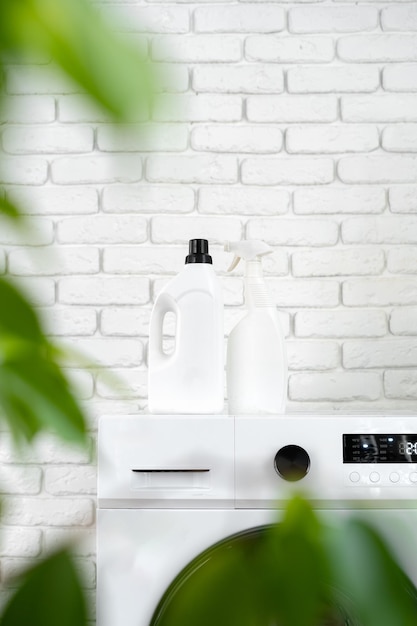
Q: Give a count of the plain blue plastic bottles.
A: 0